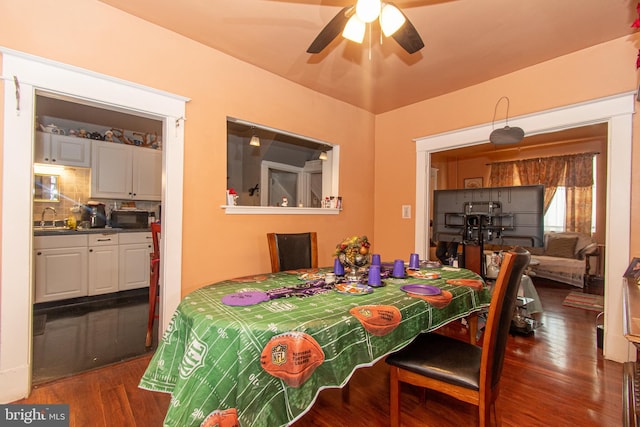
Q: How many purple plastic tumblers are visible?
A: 5